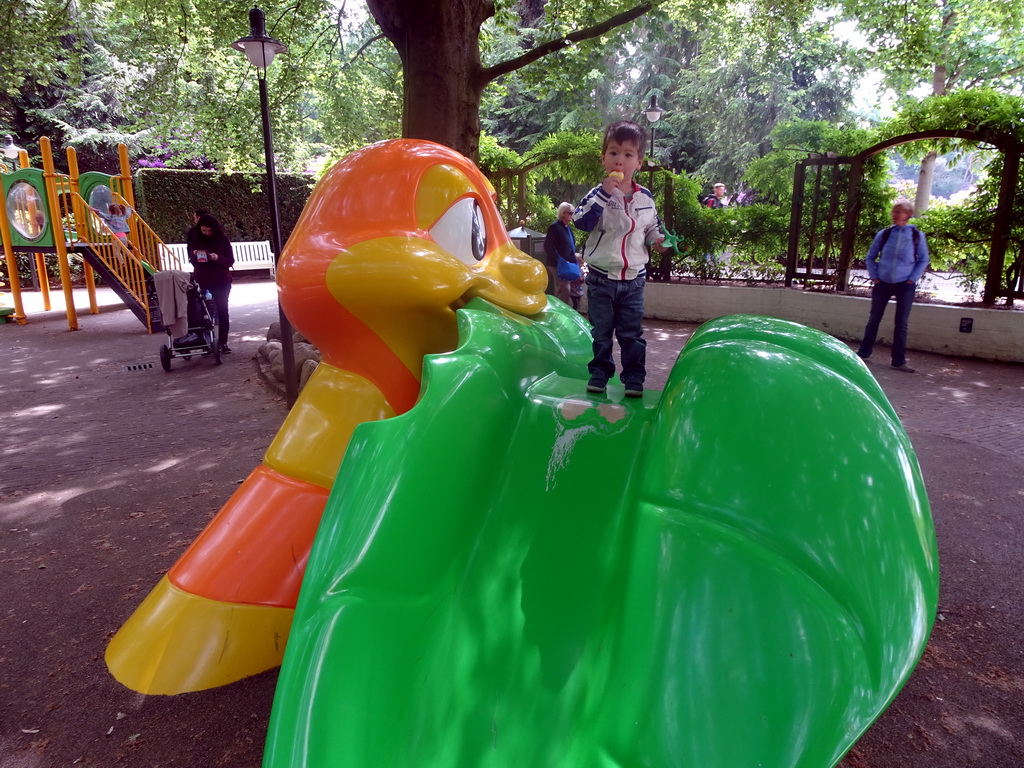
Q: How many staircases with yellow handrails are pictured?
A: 1